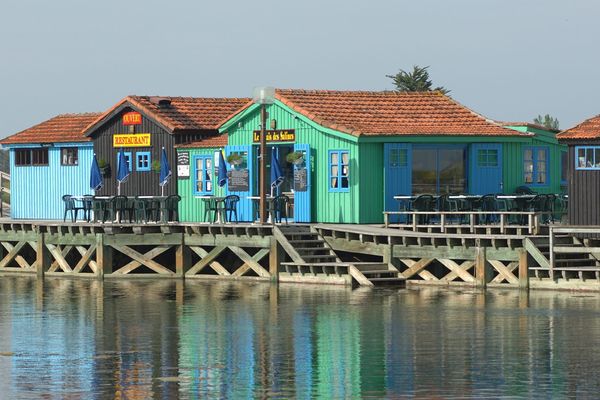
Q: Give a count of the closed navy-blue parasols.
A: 5